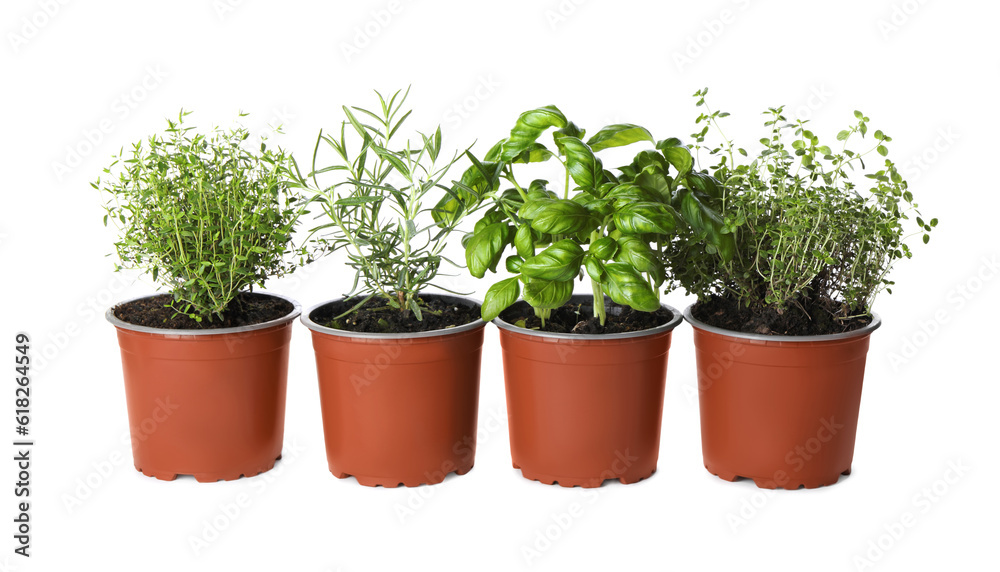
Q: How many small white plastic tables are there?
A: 0